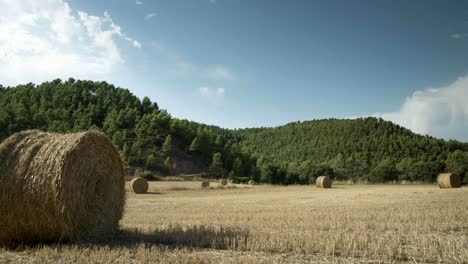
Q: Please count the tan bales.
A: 7